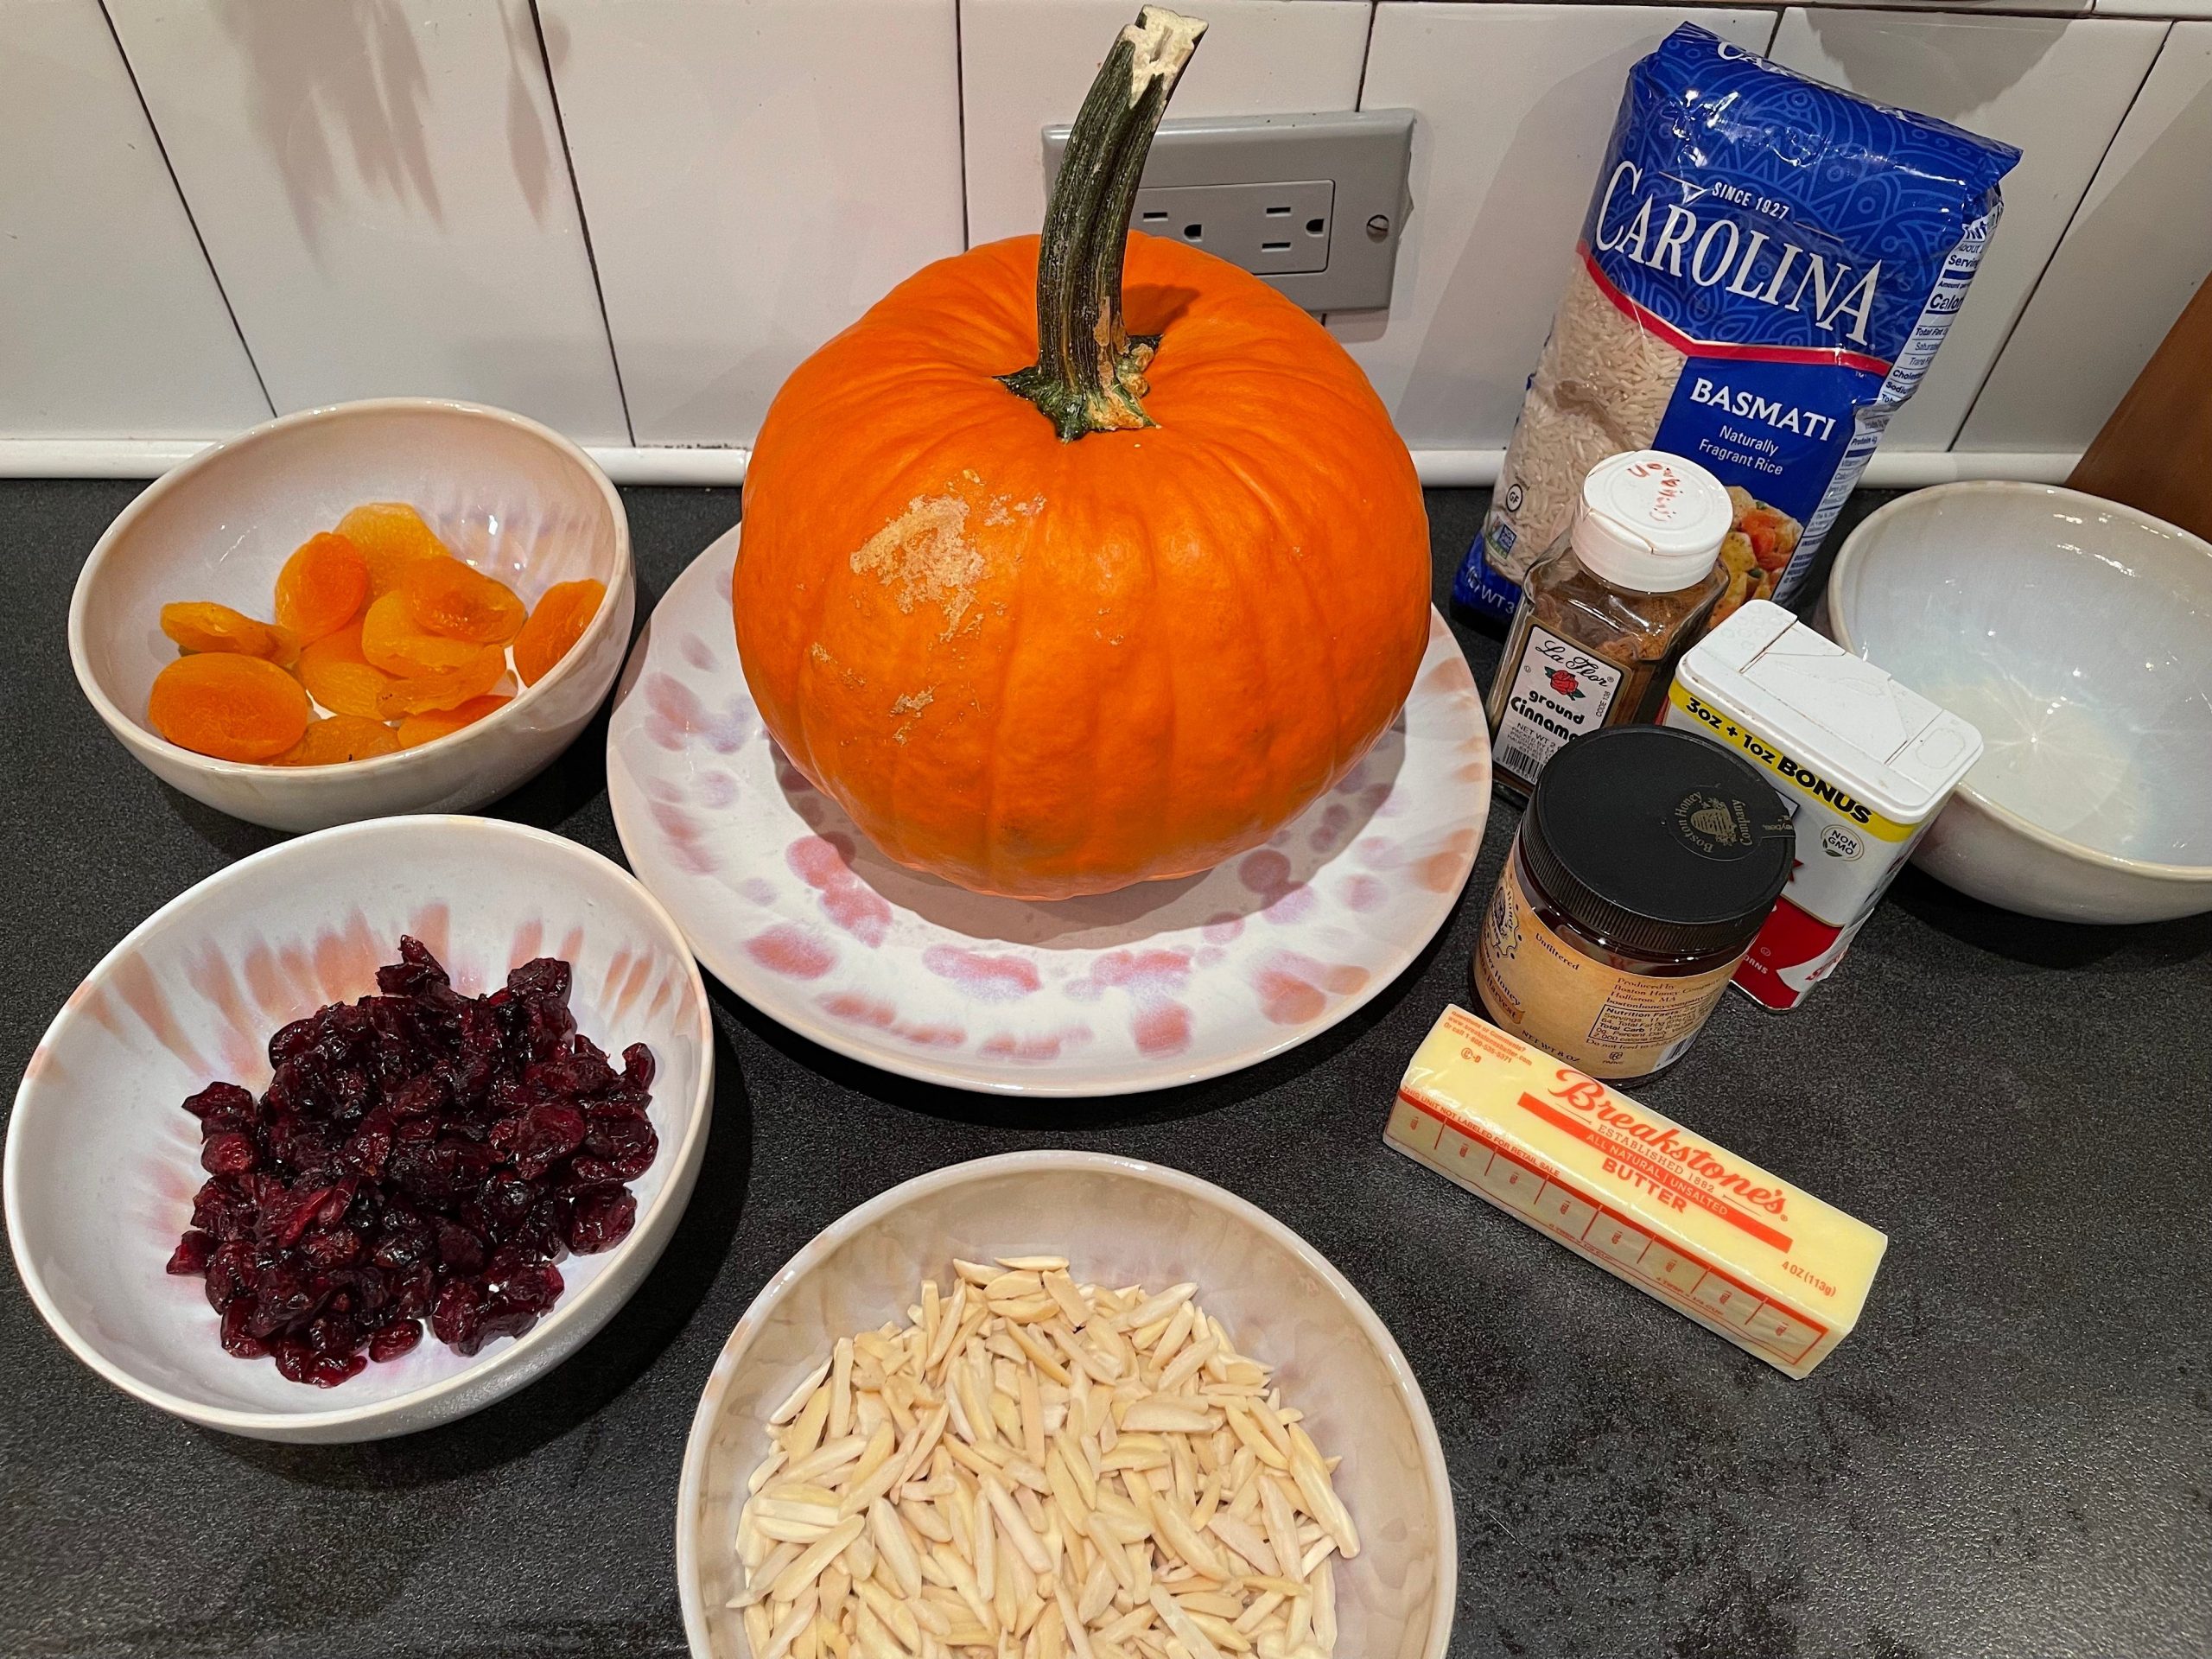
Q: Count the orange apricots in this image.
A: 11